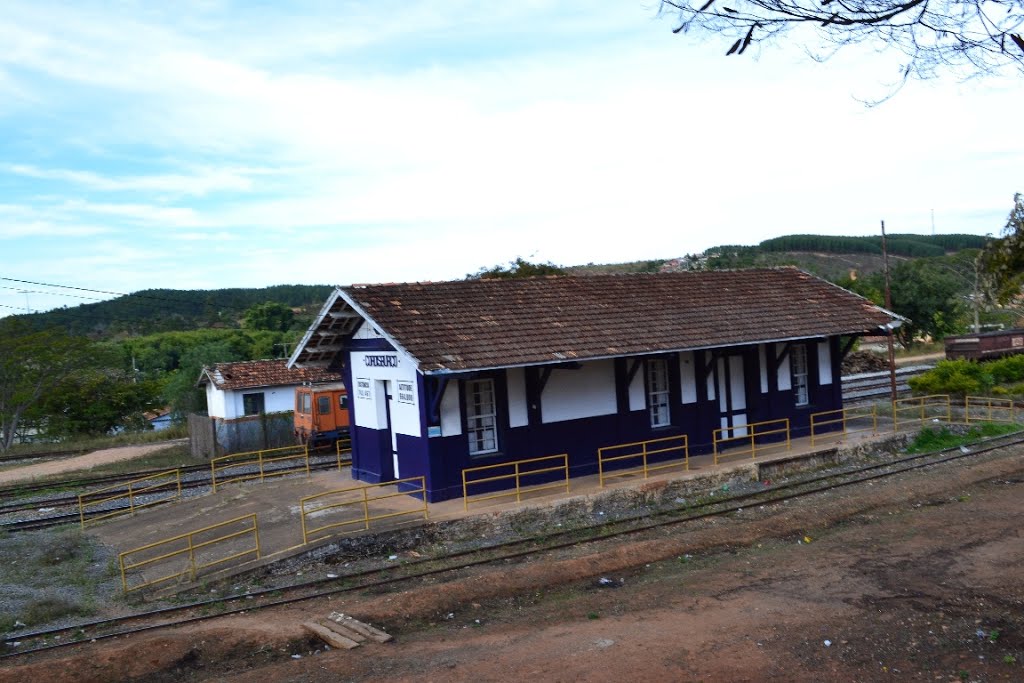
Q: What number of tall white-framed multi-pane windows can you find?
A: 3